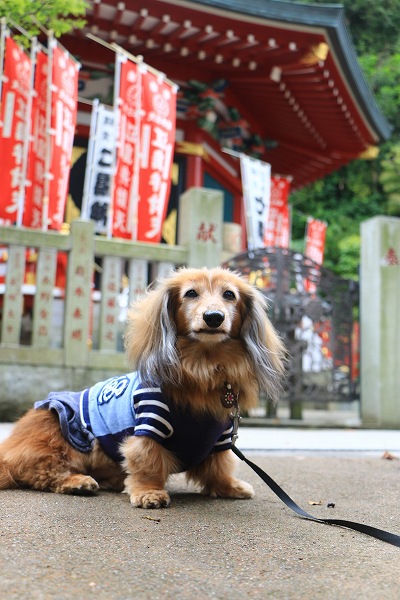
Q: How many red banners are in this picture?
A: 7